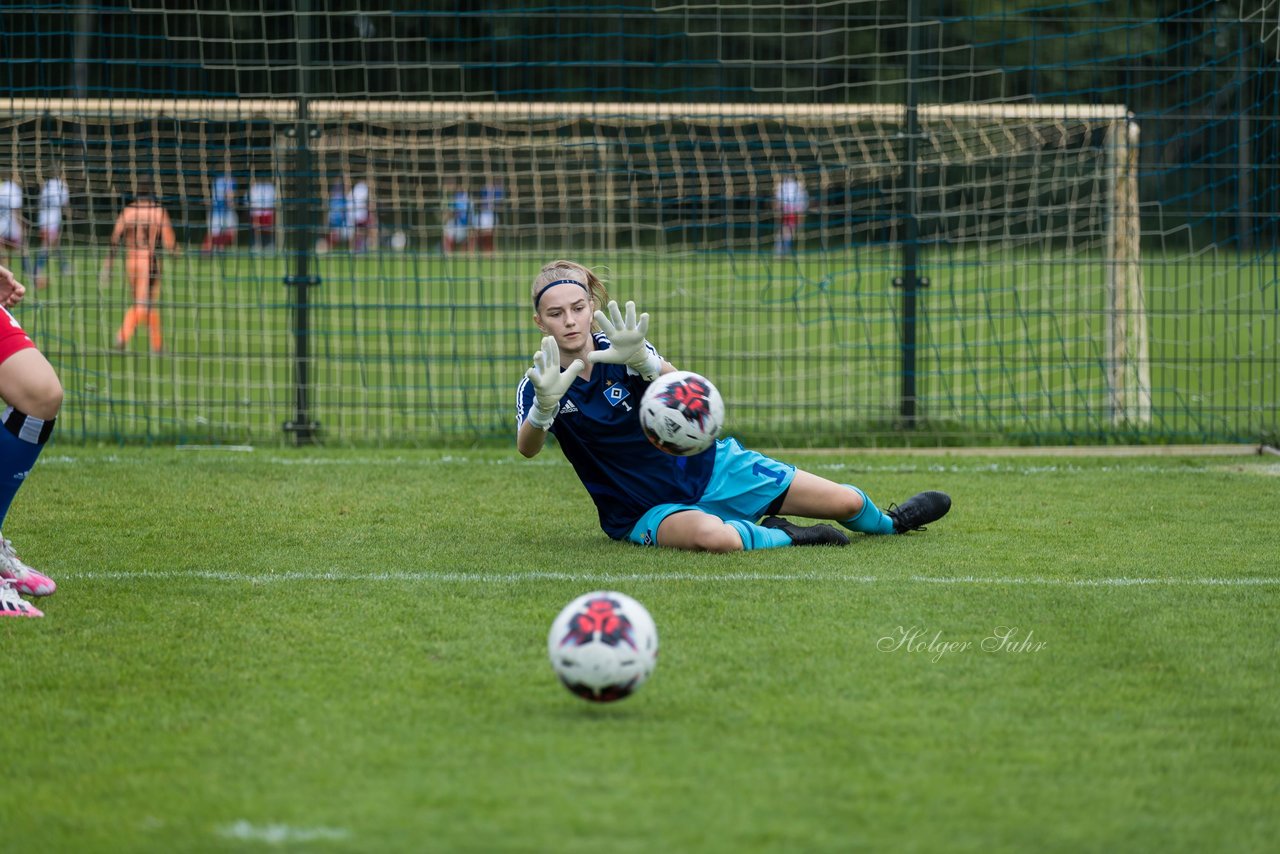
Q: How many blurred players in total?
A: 10